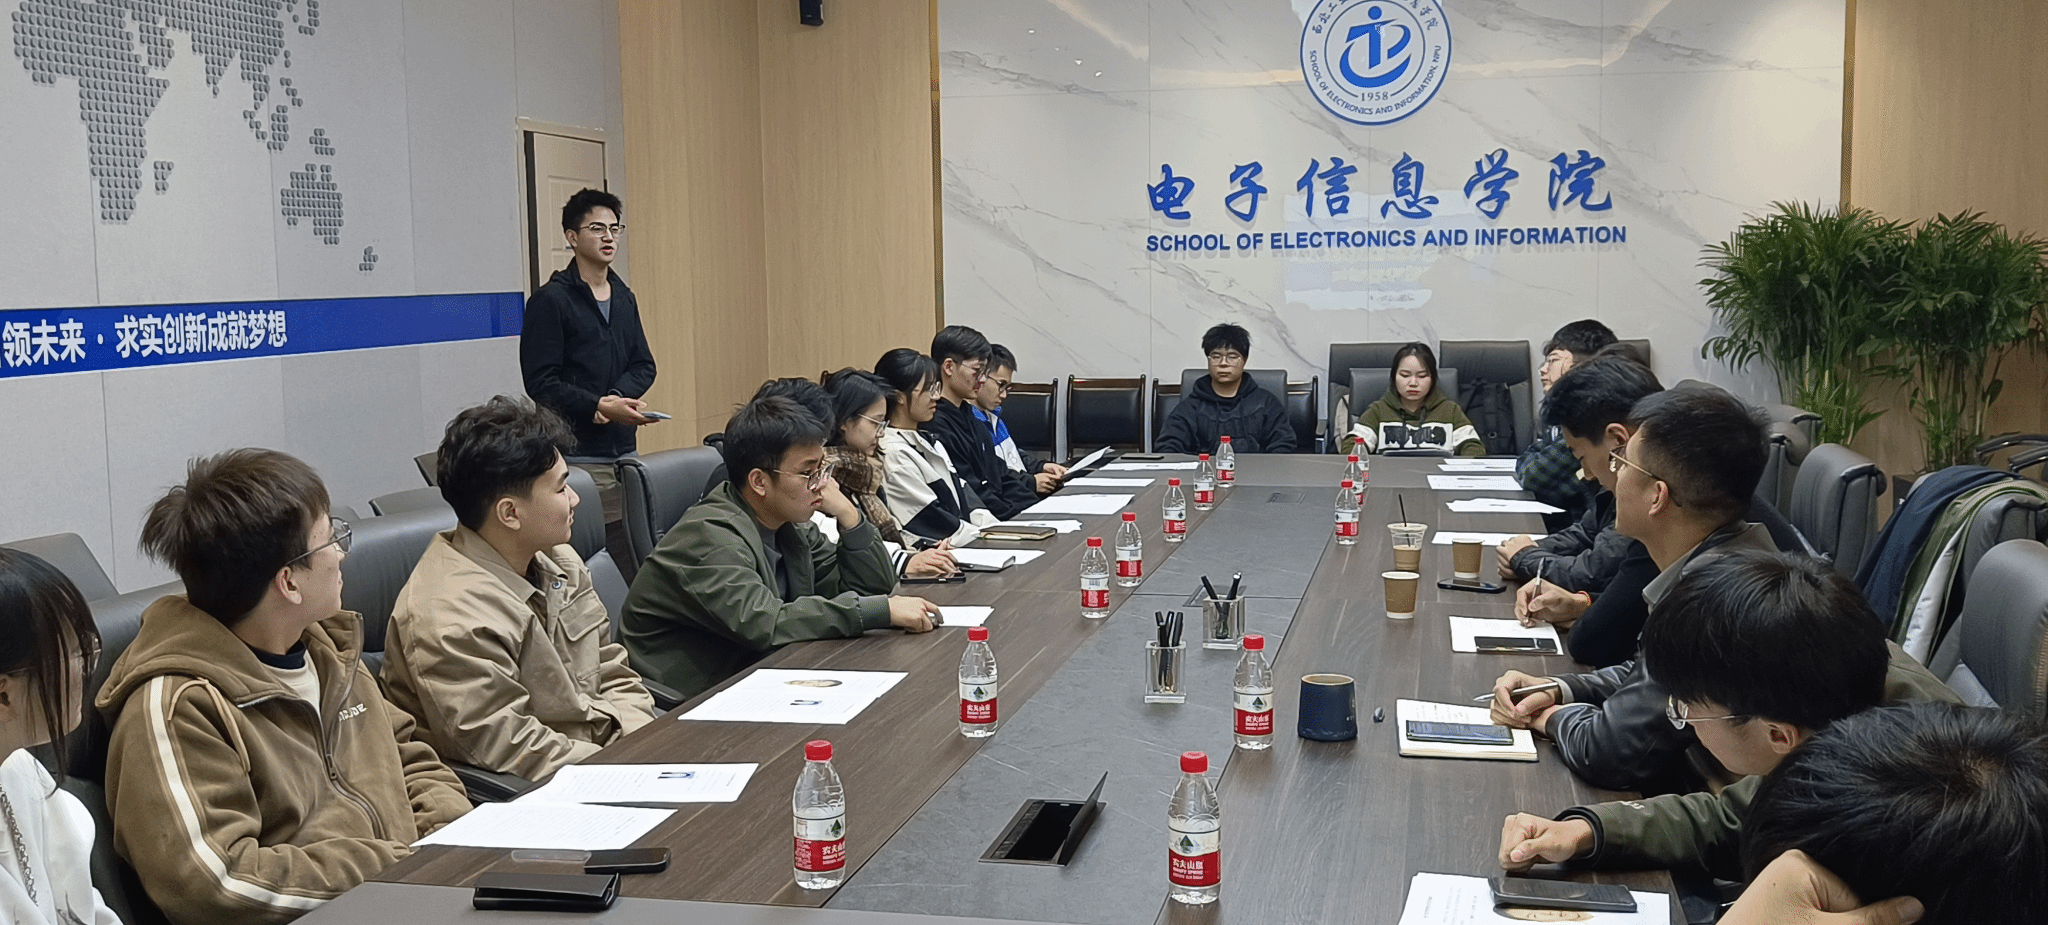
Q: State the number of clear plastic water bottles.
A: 12